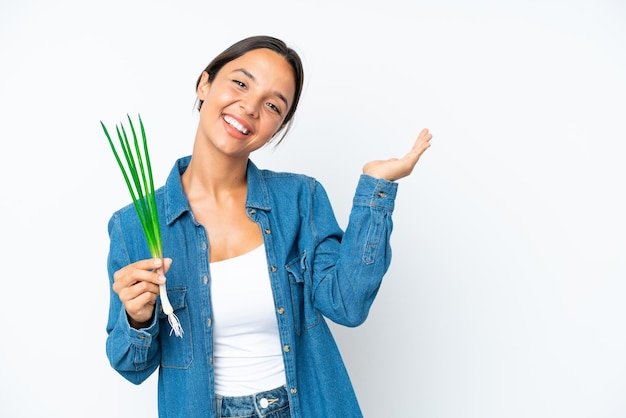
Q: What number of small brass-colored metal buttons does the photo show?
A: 7